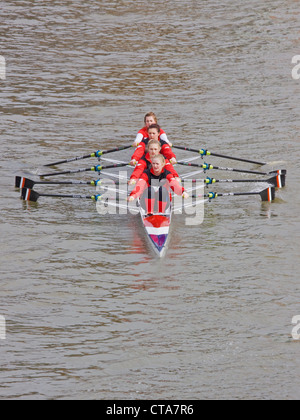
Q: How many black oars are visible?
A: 8